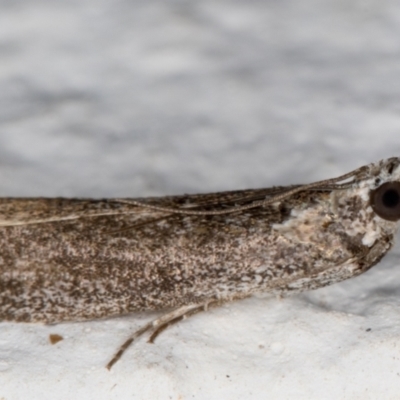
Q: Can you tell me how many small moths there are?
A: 1